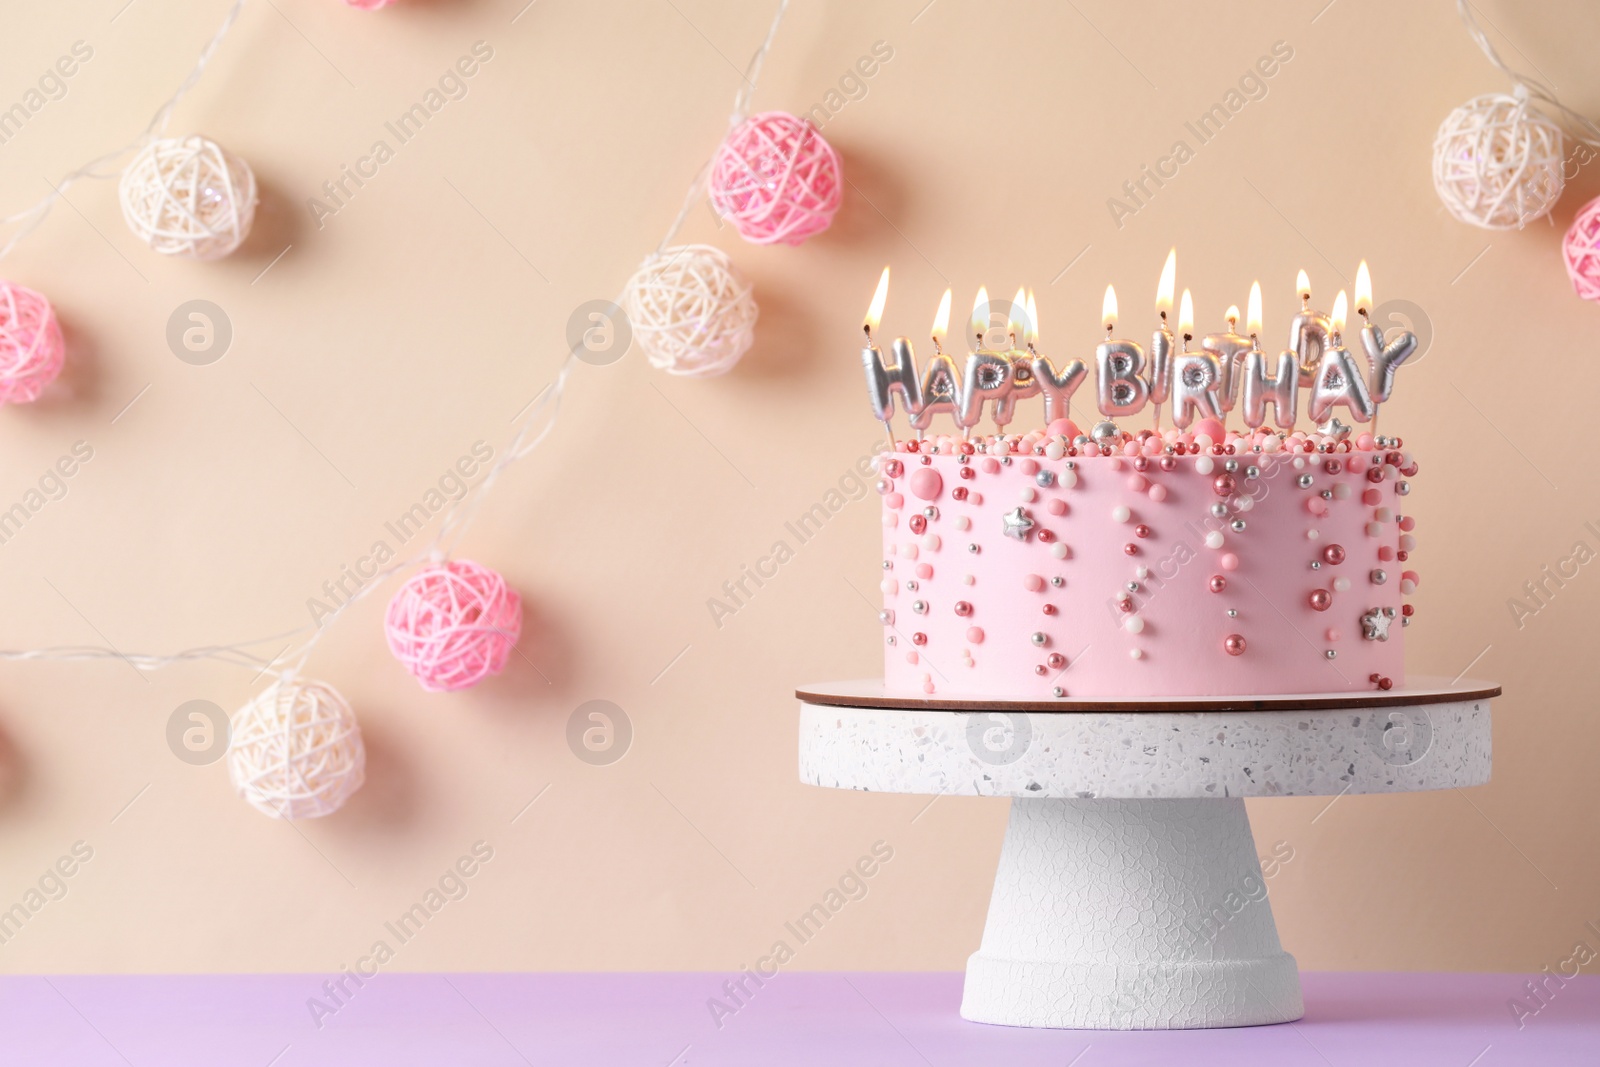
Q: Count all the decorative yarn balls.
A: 9